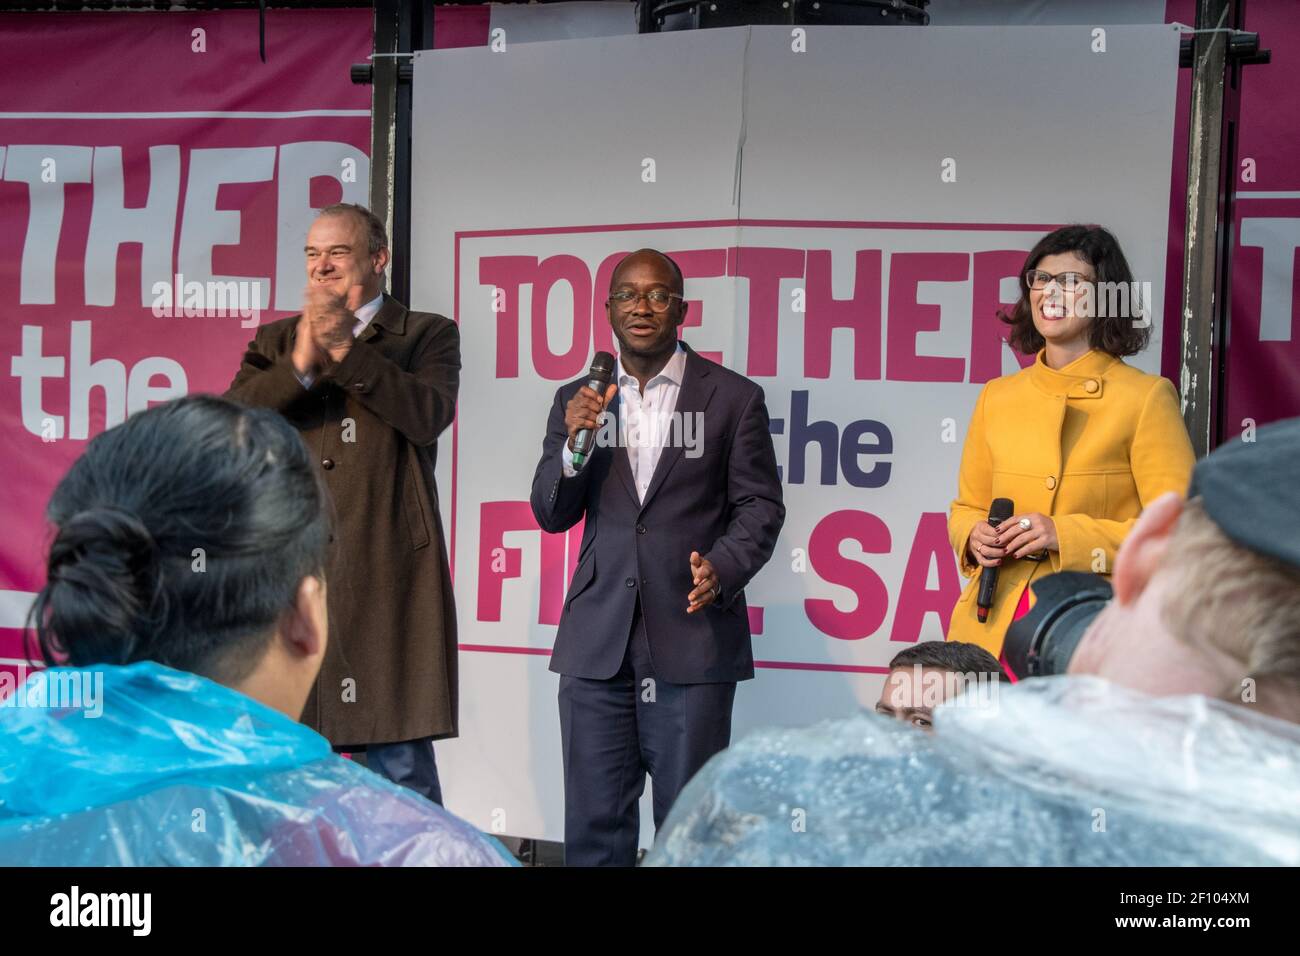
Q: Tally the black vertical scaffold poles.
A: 2